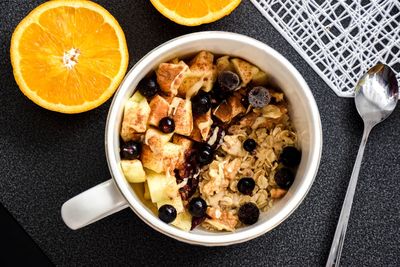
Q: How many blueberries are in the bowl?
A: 14